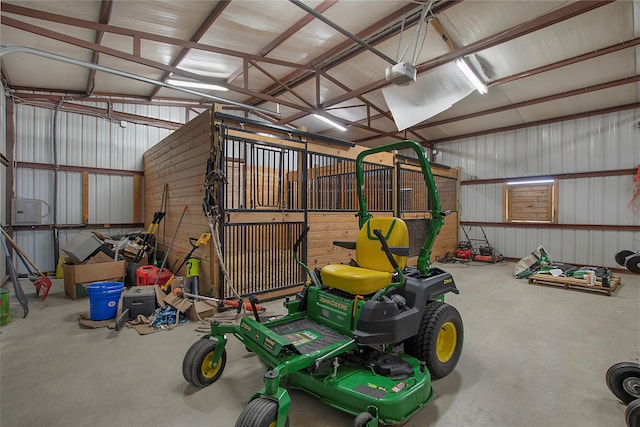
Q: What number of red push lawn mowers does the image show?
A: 1